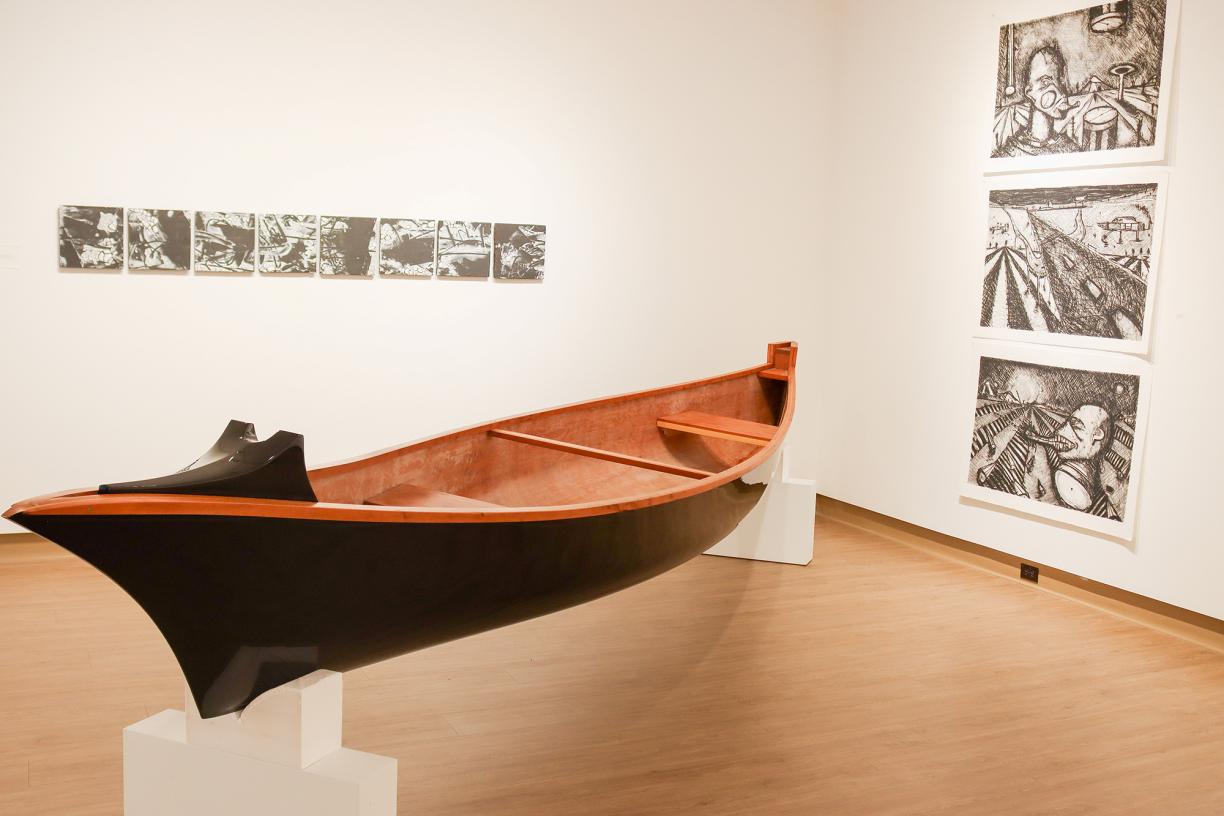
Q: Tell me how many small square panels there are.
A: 8